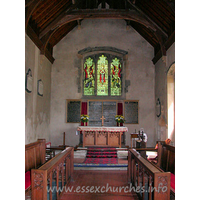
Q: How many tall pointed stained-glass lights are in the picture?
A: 3